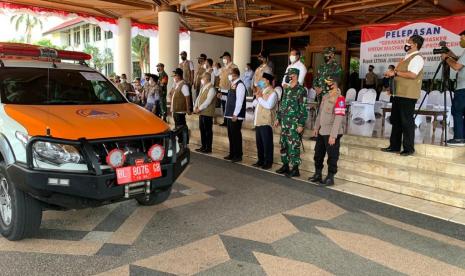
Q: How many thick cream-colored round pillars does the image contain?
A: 3